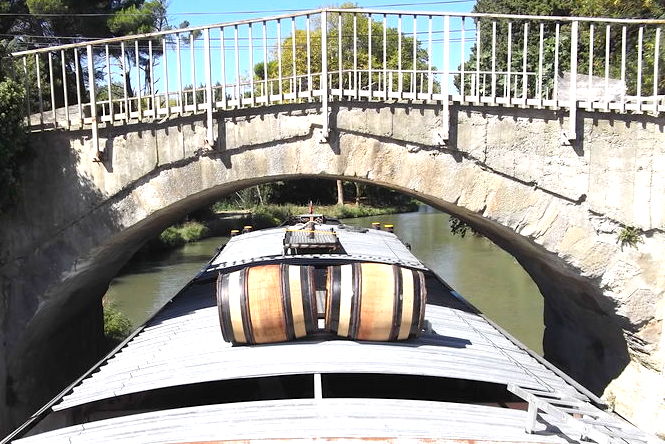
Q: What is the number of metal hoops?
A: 8